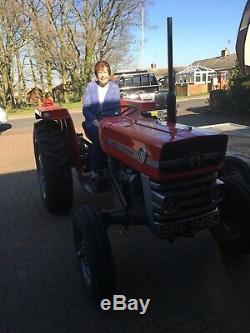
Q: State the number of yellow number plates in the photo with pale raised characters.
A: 0